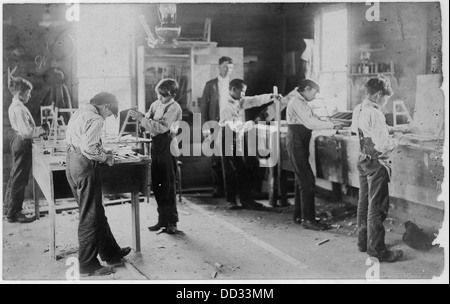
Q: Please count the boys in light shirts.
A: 6